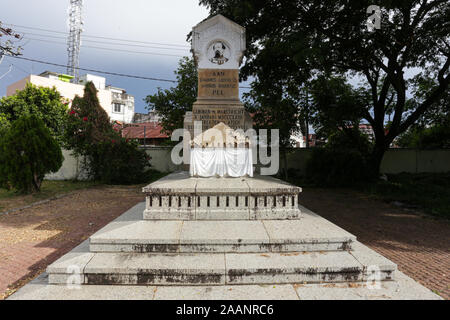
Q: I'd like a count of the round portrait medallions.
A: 1